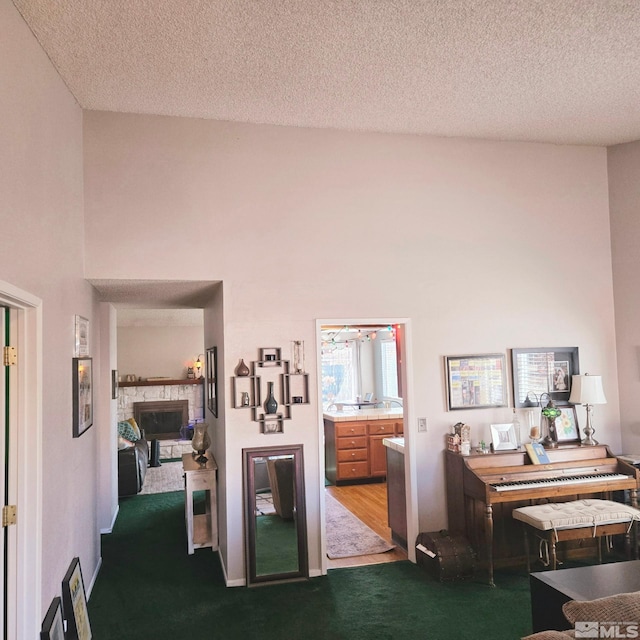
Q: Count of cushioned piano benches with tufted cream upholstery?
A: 1